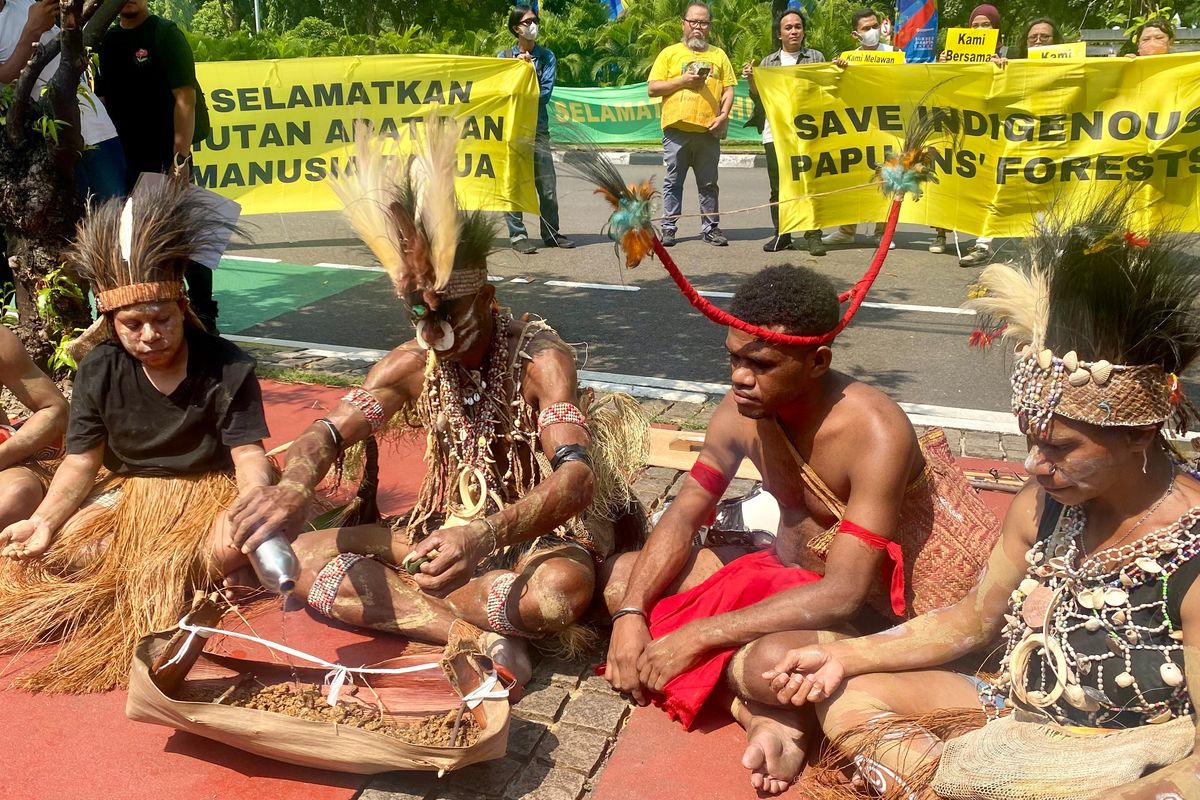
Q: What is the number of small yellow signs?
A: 3